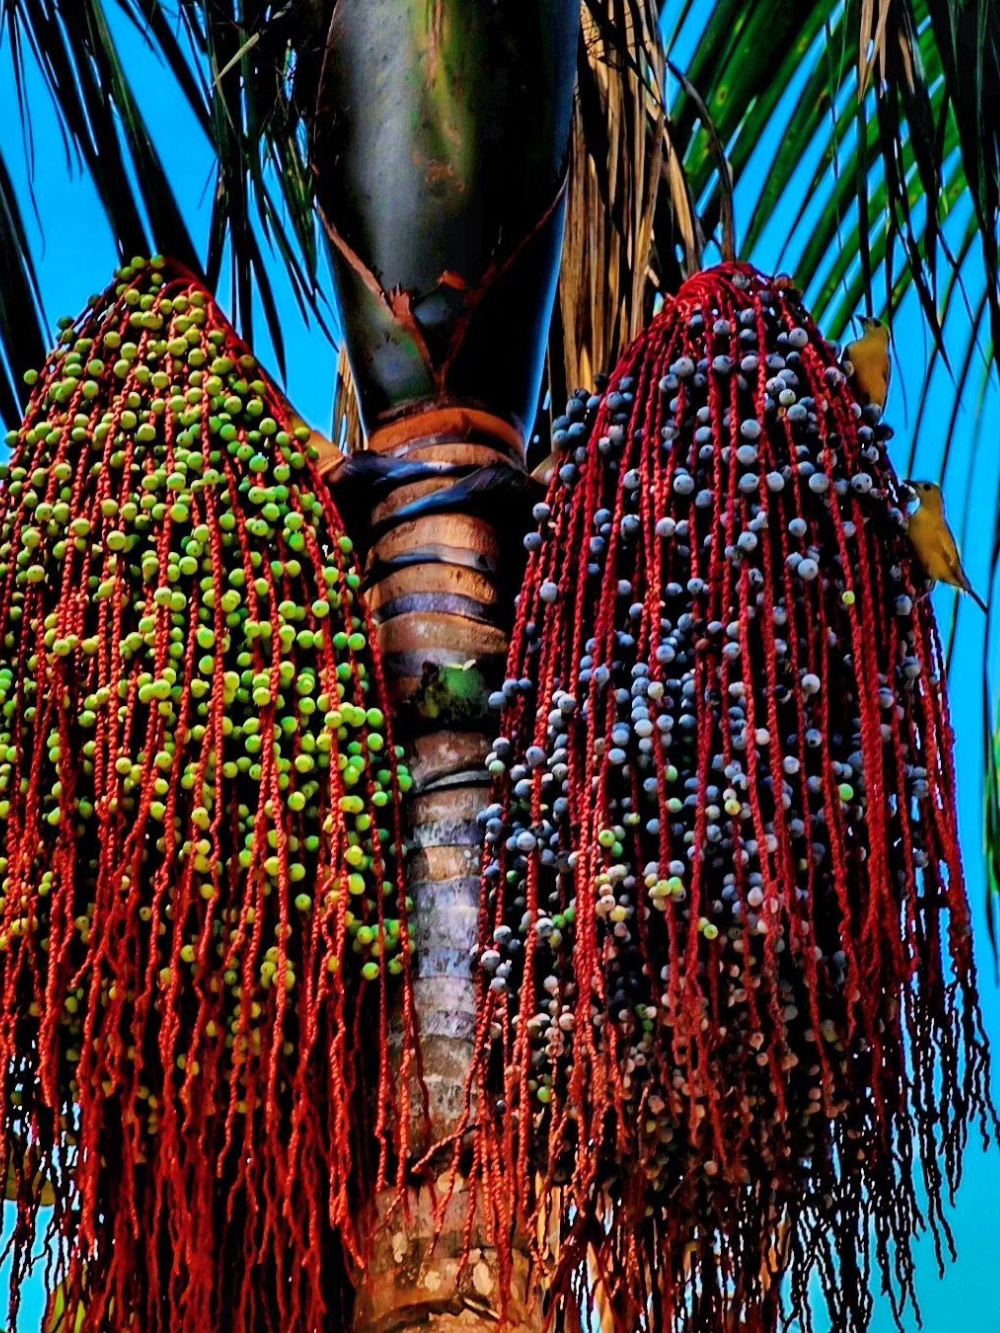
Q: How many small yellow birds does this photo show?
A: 2